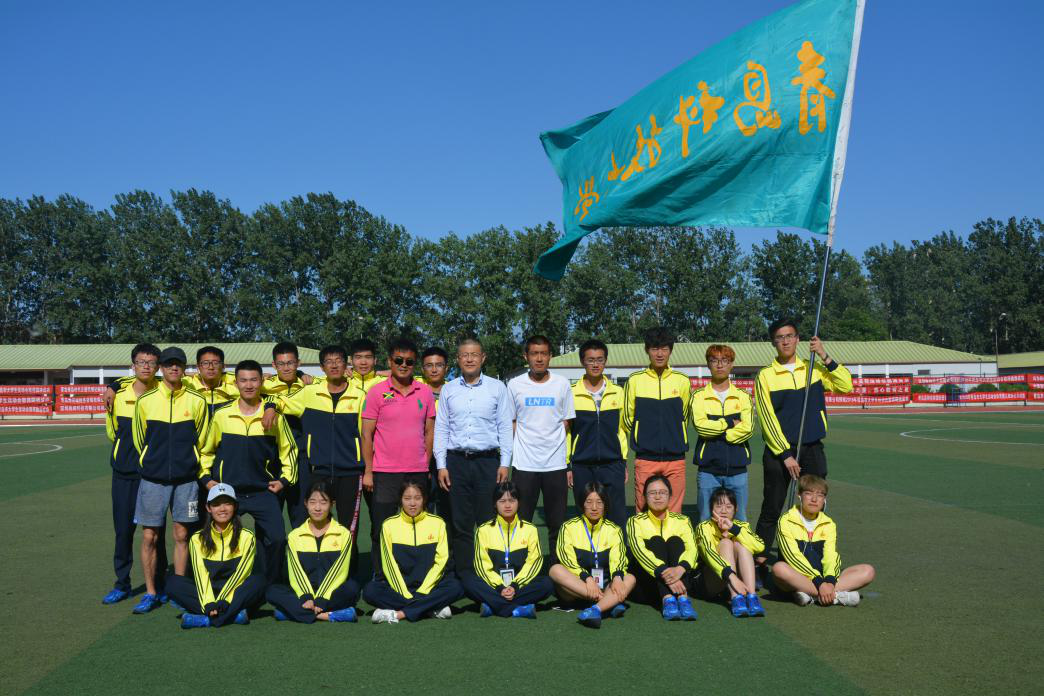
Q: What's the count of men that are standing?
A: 15